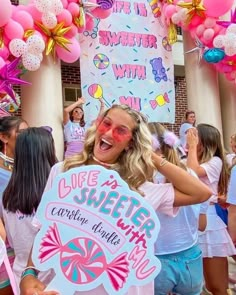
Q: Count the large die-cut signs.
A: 1